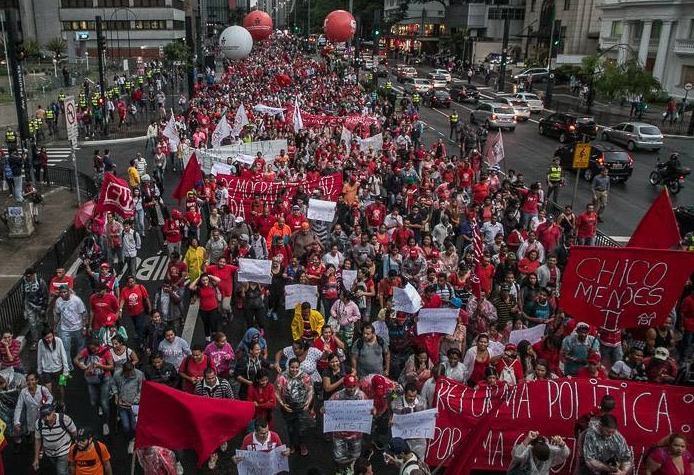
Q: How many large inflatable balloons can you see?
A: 3